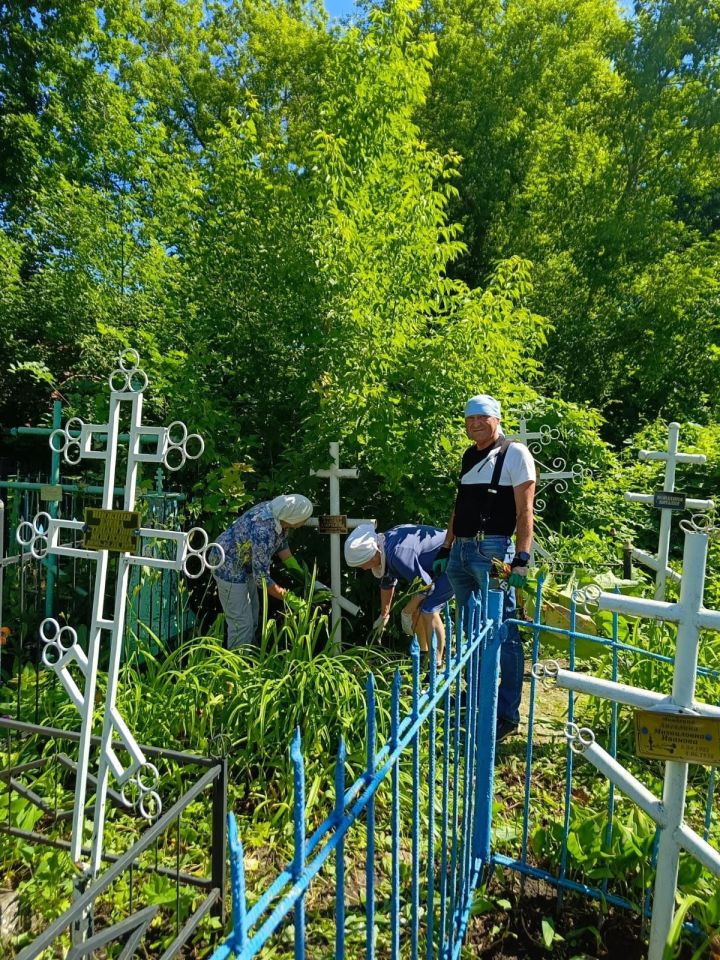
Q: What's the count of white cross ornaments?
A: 5